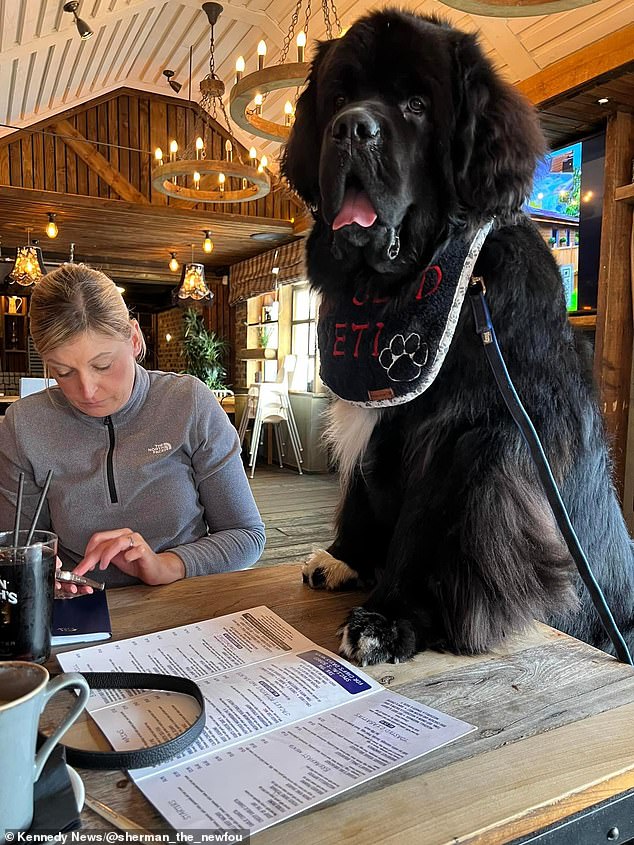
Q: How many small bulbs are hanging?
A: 3